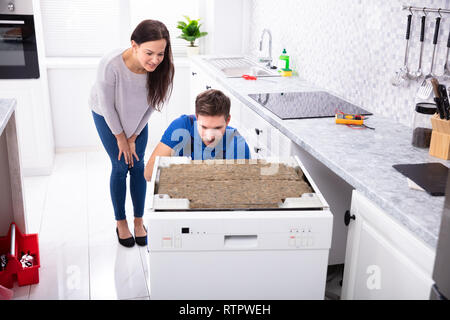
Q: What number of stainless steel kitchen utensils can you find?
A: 4